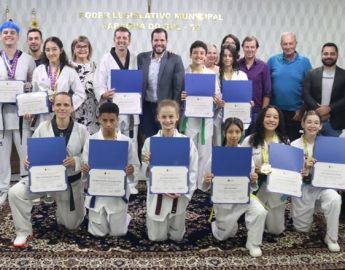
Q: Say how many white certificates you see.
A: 11